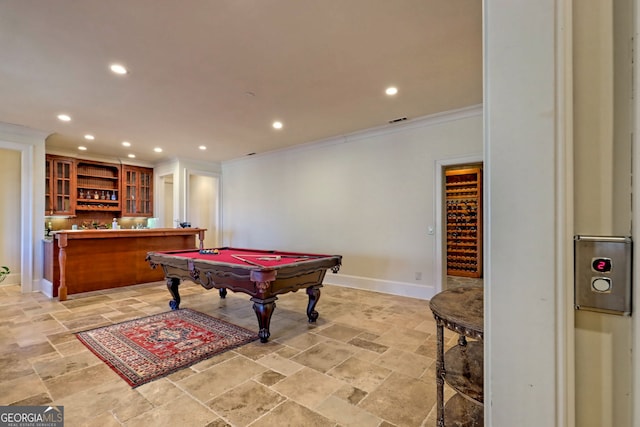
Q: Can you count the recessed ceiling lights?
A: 10